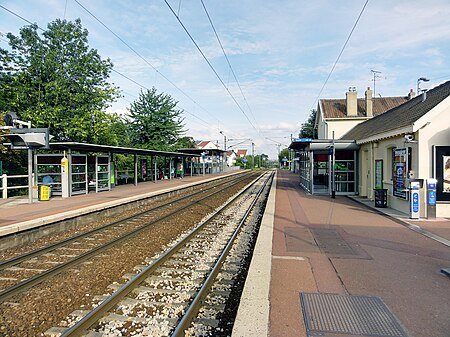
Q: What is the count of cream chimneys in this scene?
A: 2